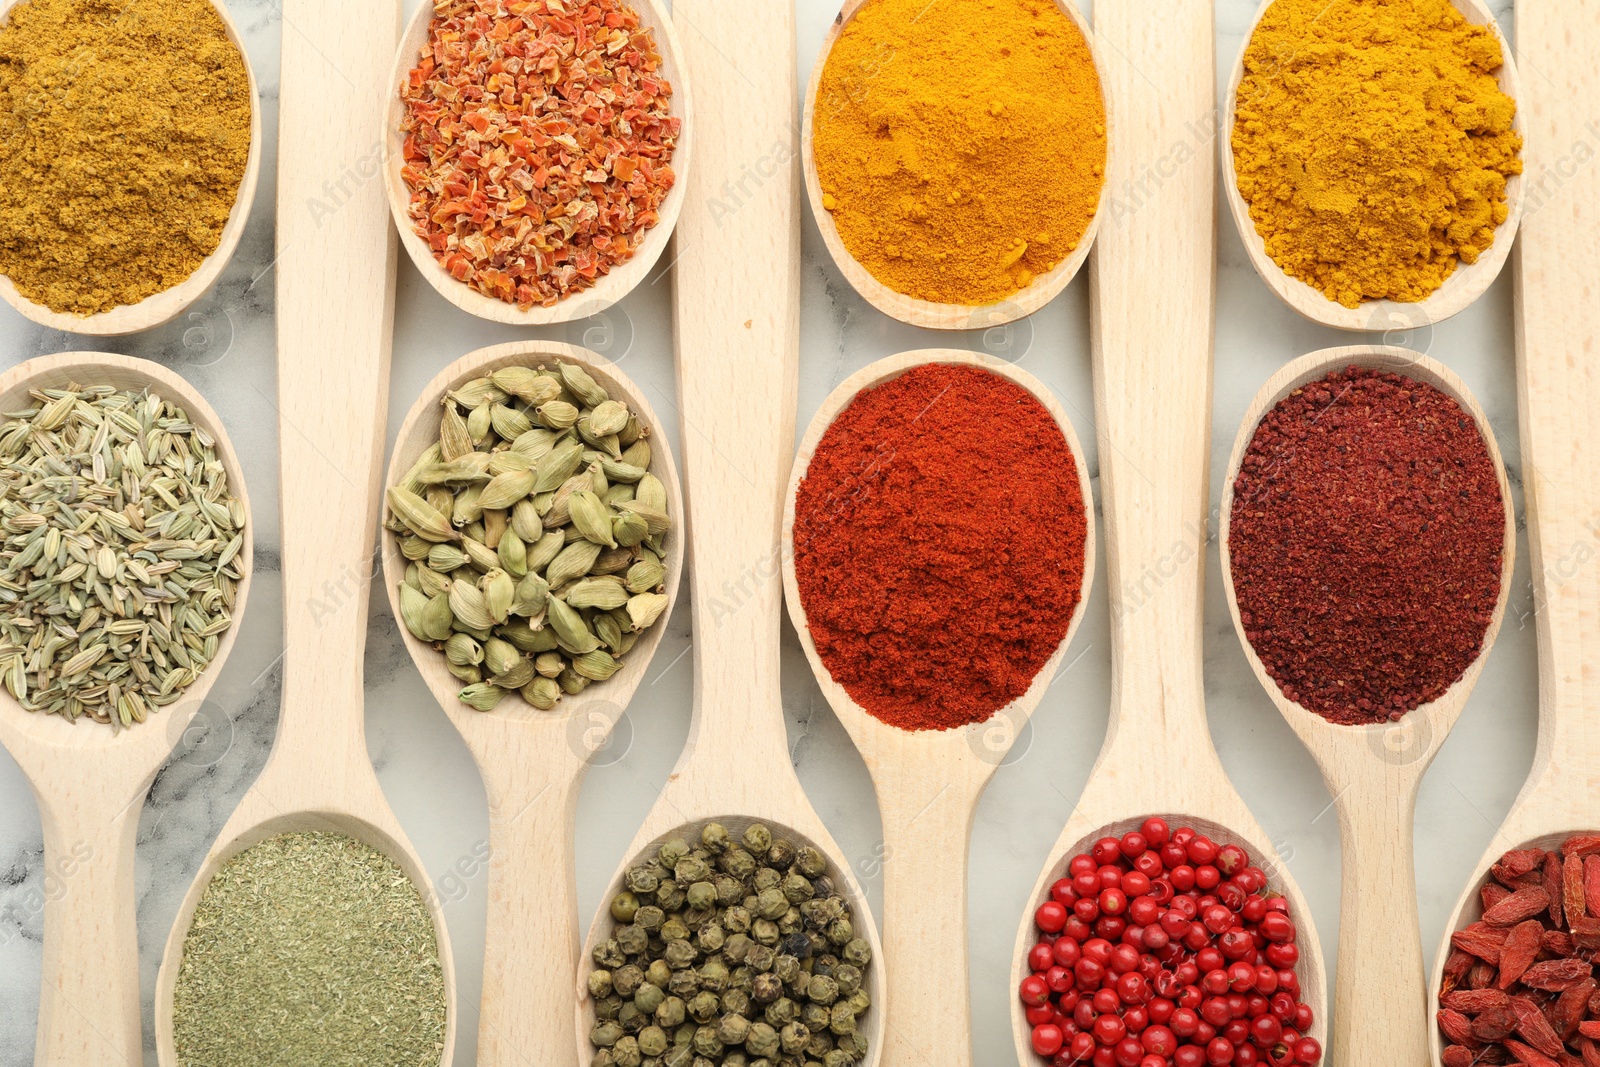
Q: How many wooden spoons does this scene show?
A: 12